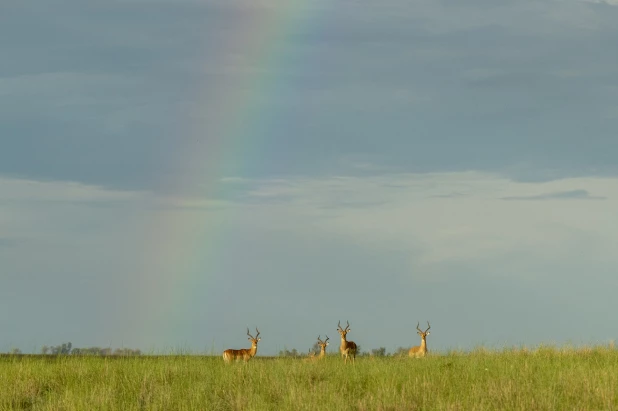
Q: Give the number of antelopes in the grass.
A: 4